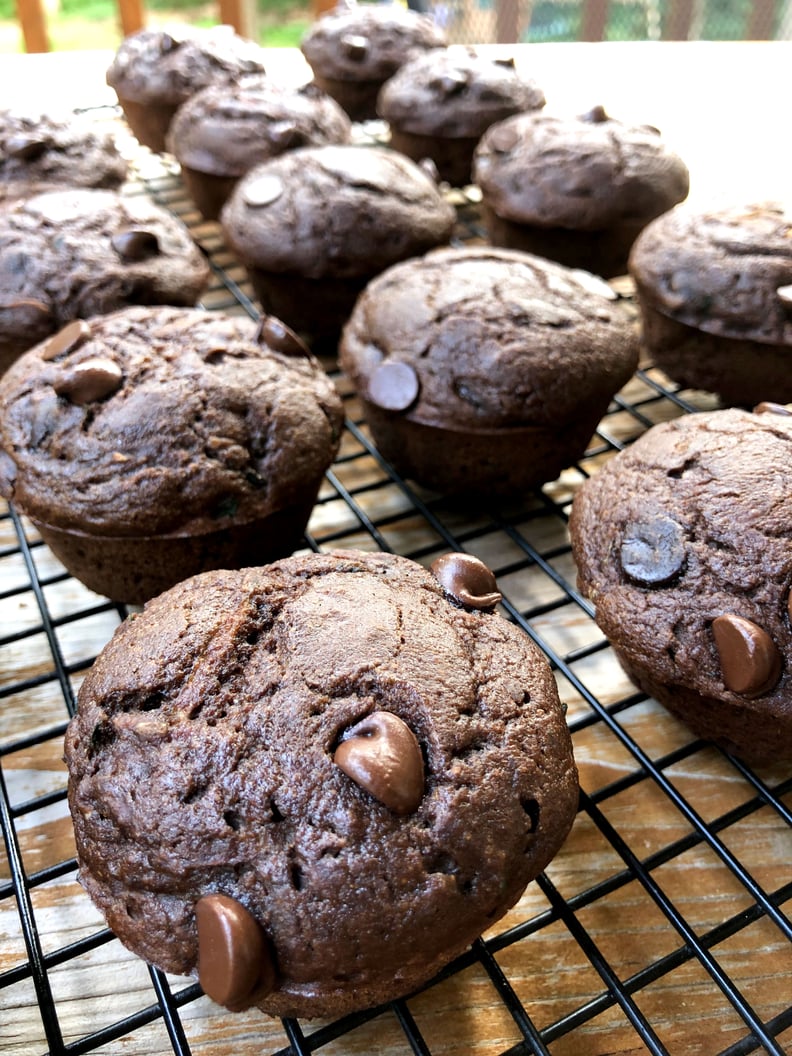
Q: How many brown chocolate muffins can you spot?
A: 13